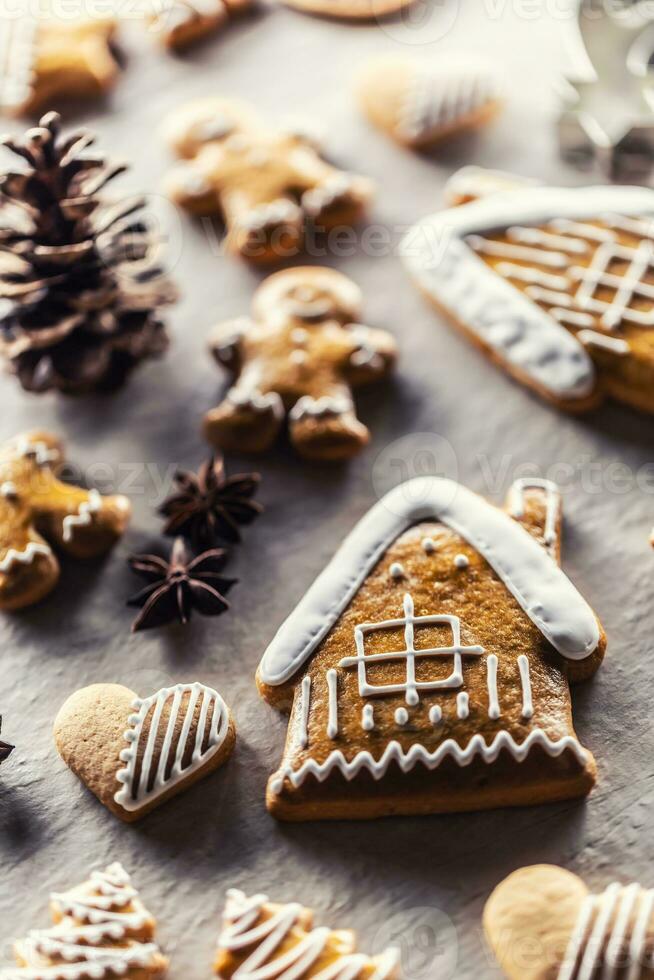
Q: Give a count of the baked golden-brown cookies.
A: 13